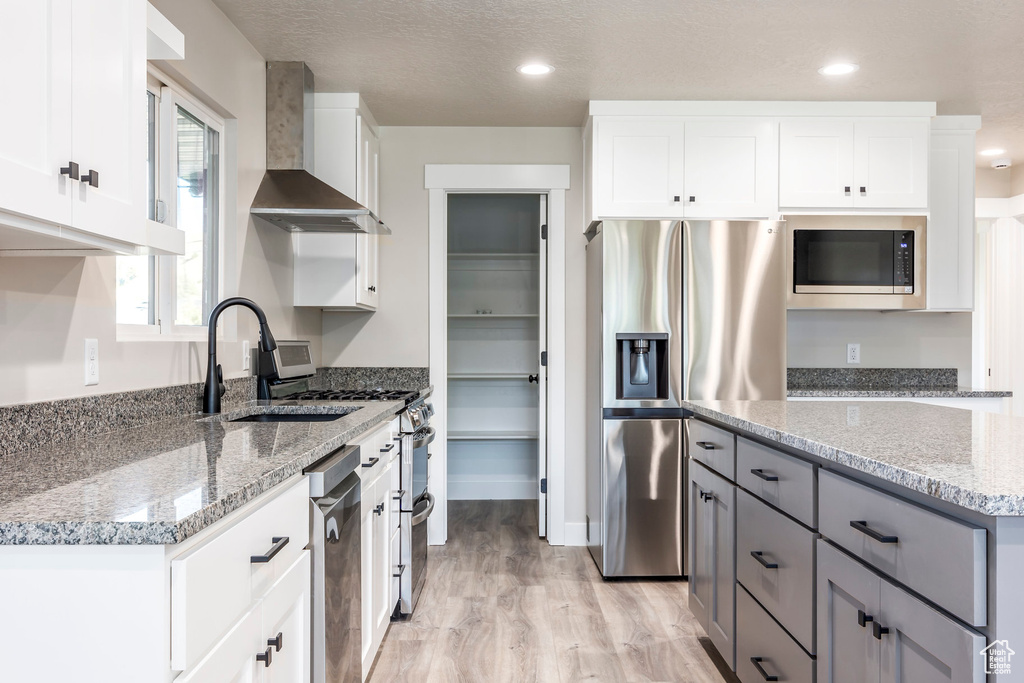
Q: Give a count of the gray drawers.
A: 5